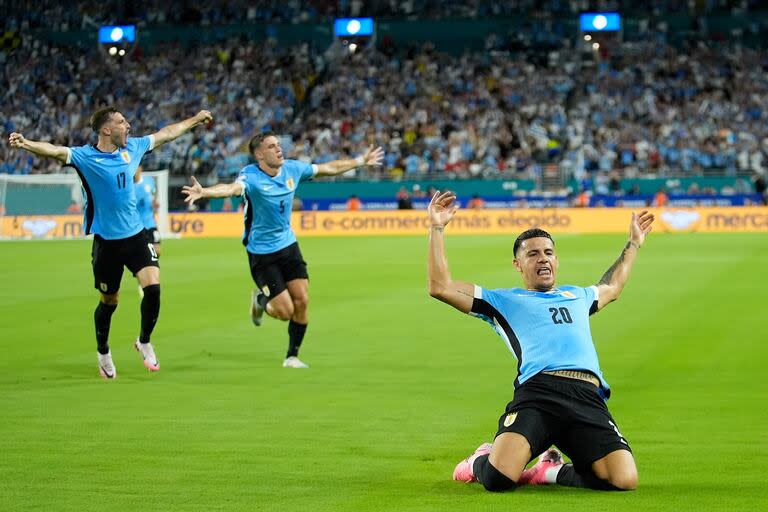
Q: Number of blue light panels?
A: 3